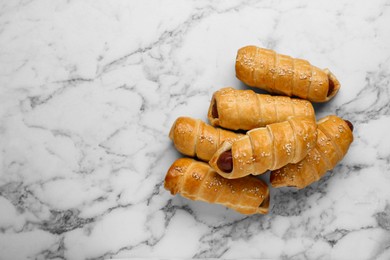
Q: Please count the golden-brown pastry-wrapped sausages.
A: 6